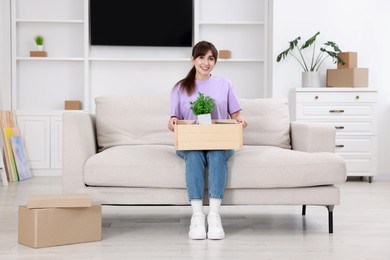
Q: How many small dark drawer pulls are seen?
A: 5